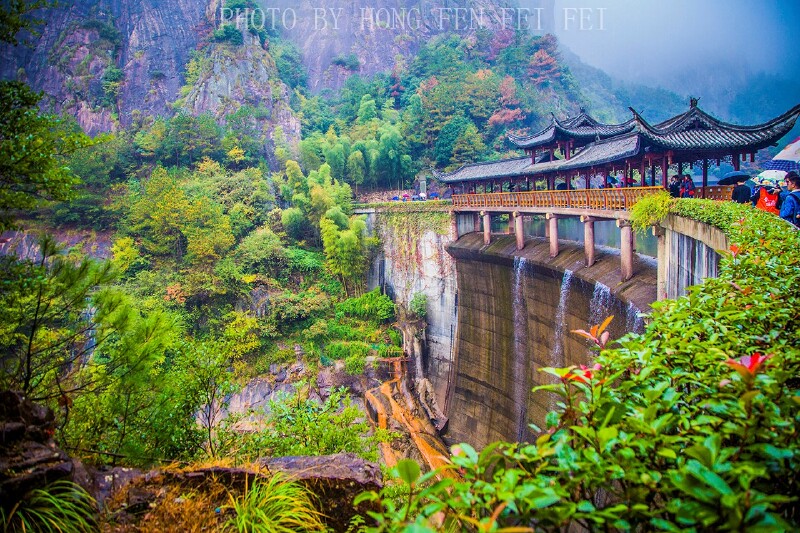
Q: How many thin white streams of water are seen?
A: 4